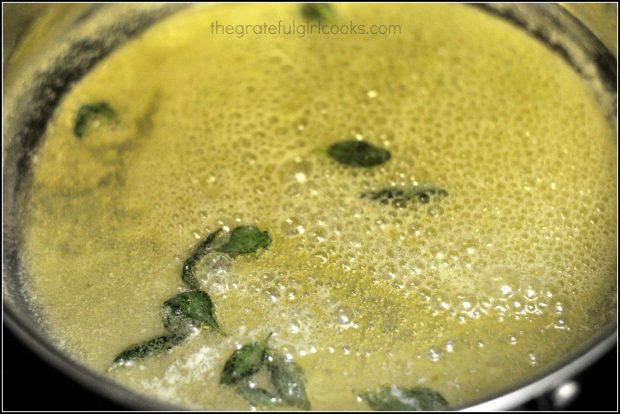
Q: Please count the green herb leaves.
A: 12